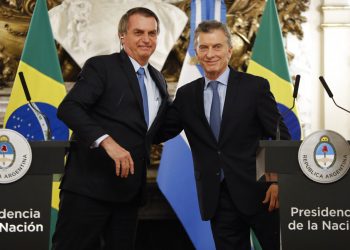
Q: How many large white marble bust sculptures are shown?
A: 1